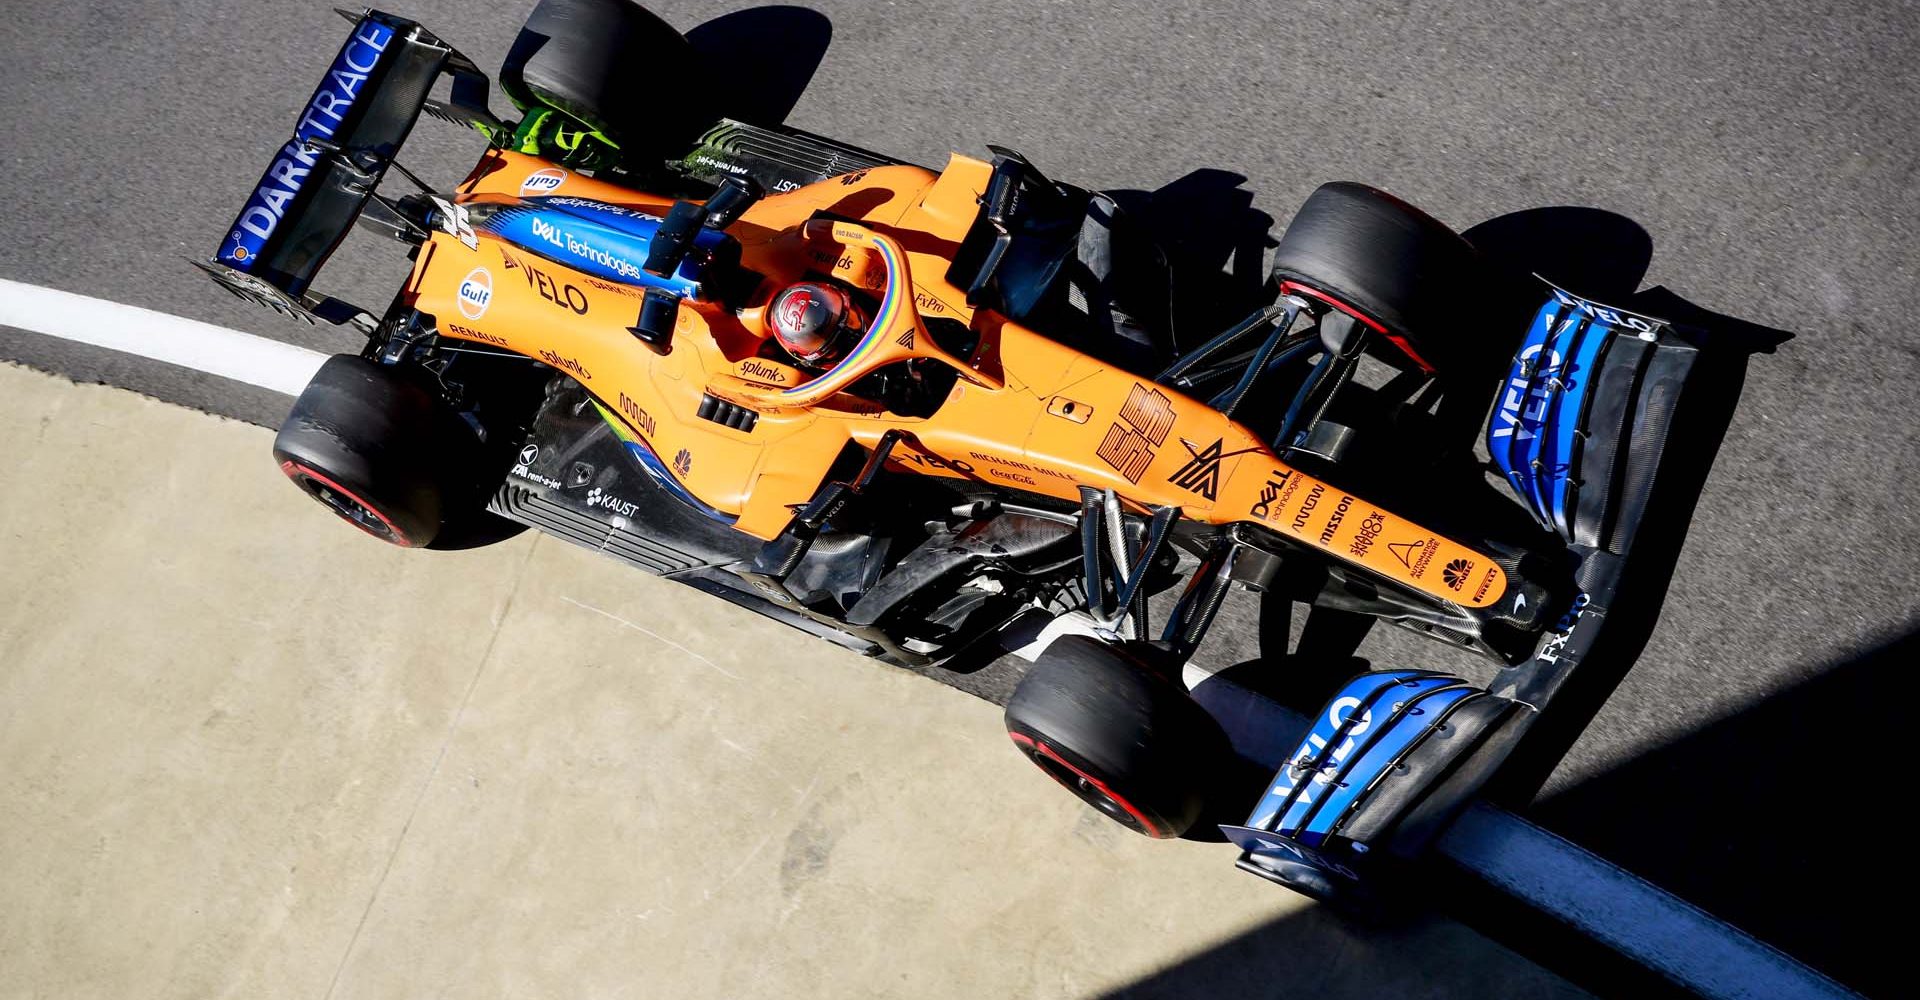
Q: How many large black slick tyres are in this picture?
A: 4